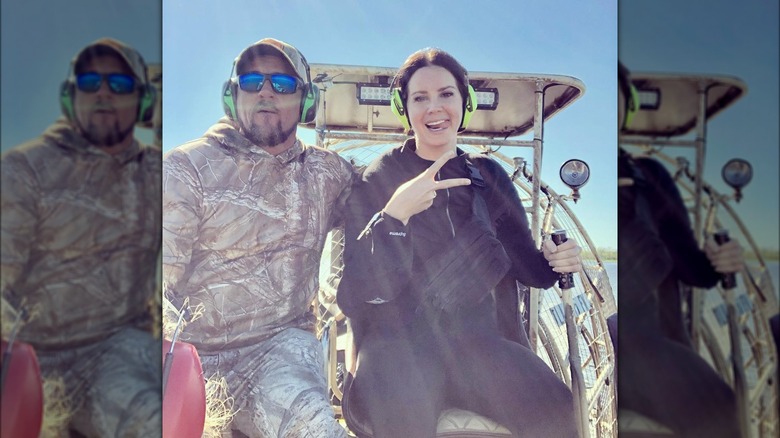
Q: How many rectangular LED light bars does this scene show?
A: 2